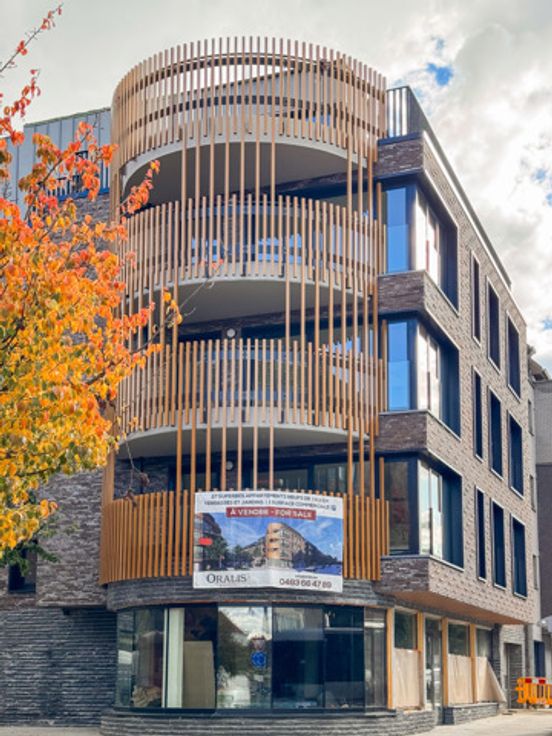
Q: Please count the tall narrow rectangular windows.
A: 9